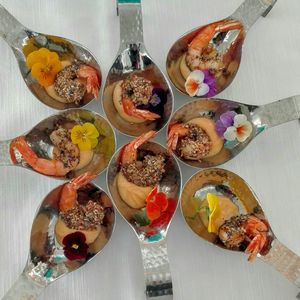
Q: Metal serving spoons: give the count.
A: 8